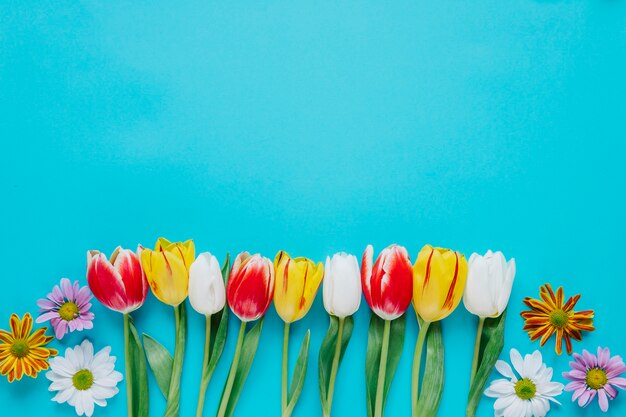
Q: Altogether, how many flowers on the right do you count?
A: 3